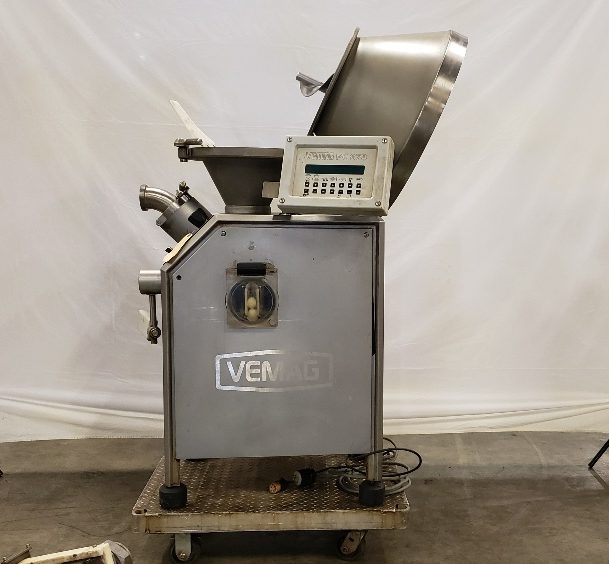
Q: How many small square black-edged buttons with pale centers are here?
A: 14